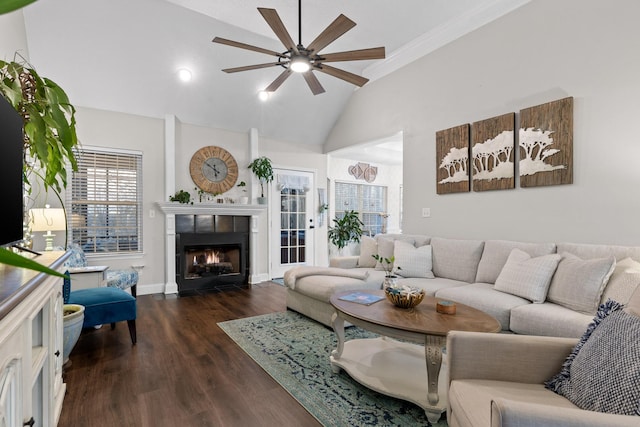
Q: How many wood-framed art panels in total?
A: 3